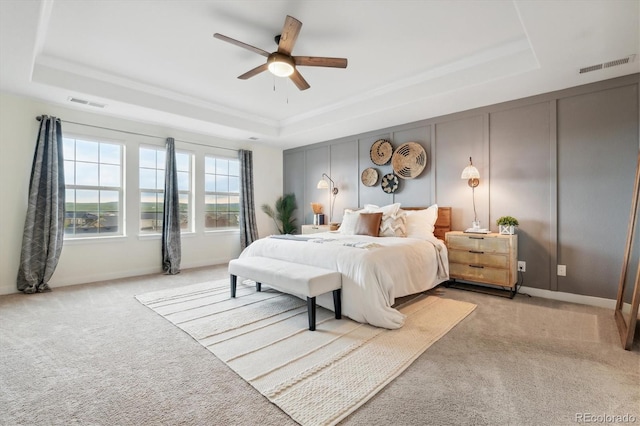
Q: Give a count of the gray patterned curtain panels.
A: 3